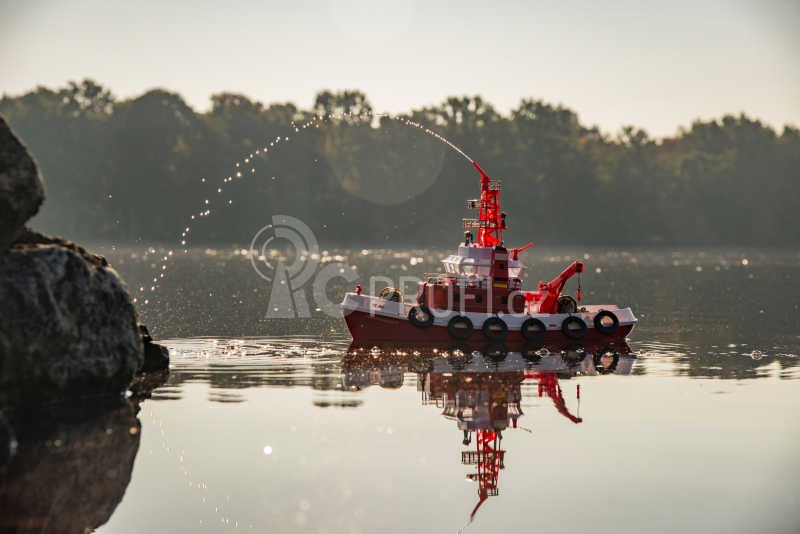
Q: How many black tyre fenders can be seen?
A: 6